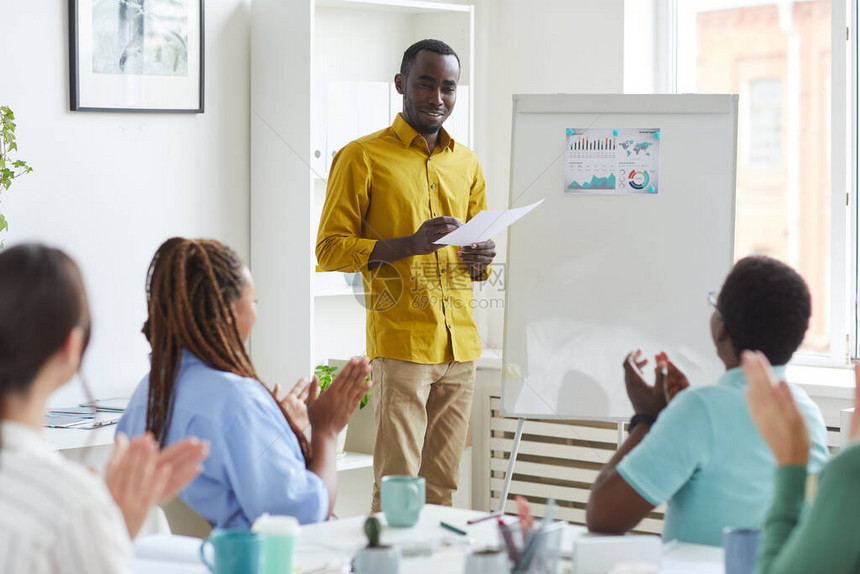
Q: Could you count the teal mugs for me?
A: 2